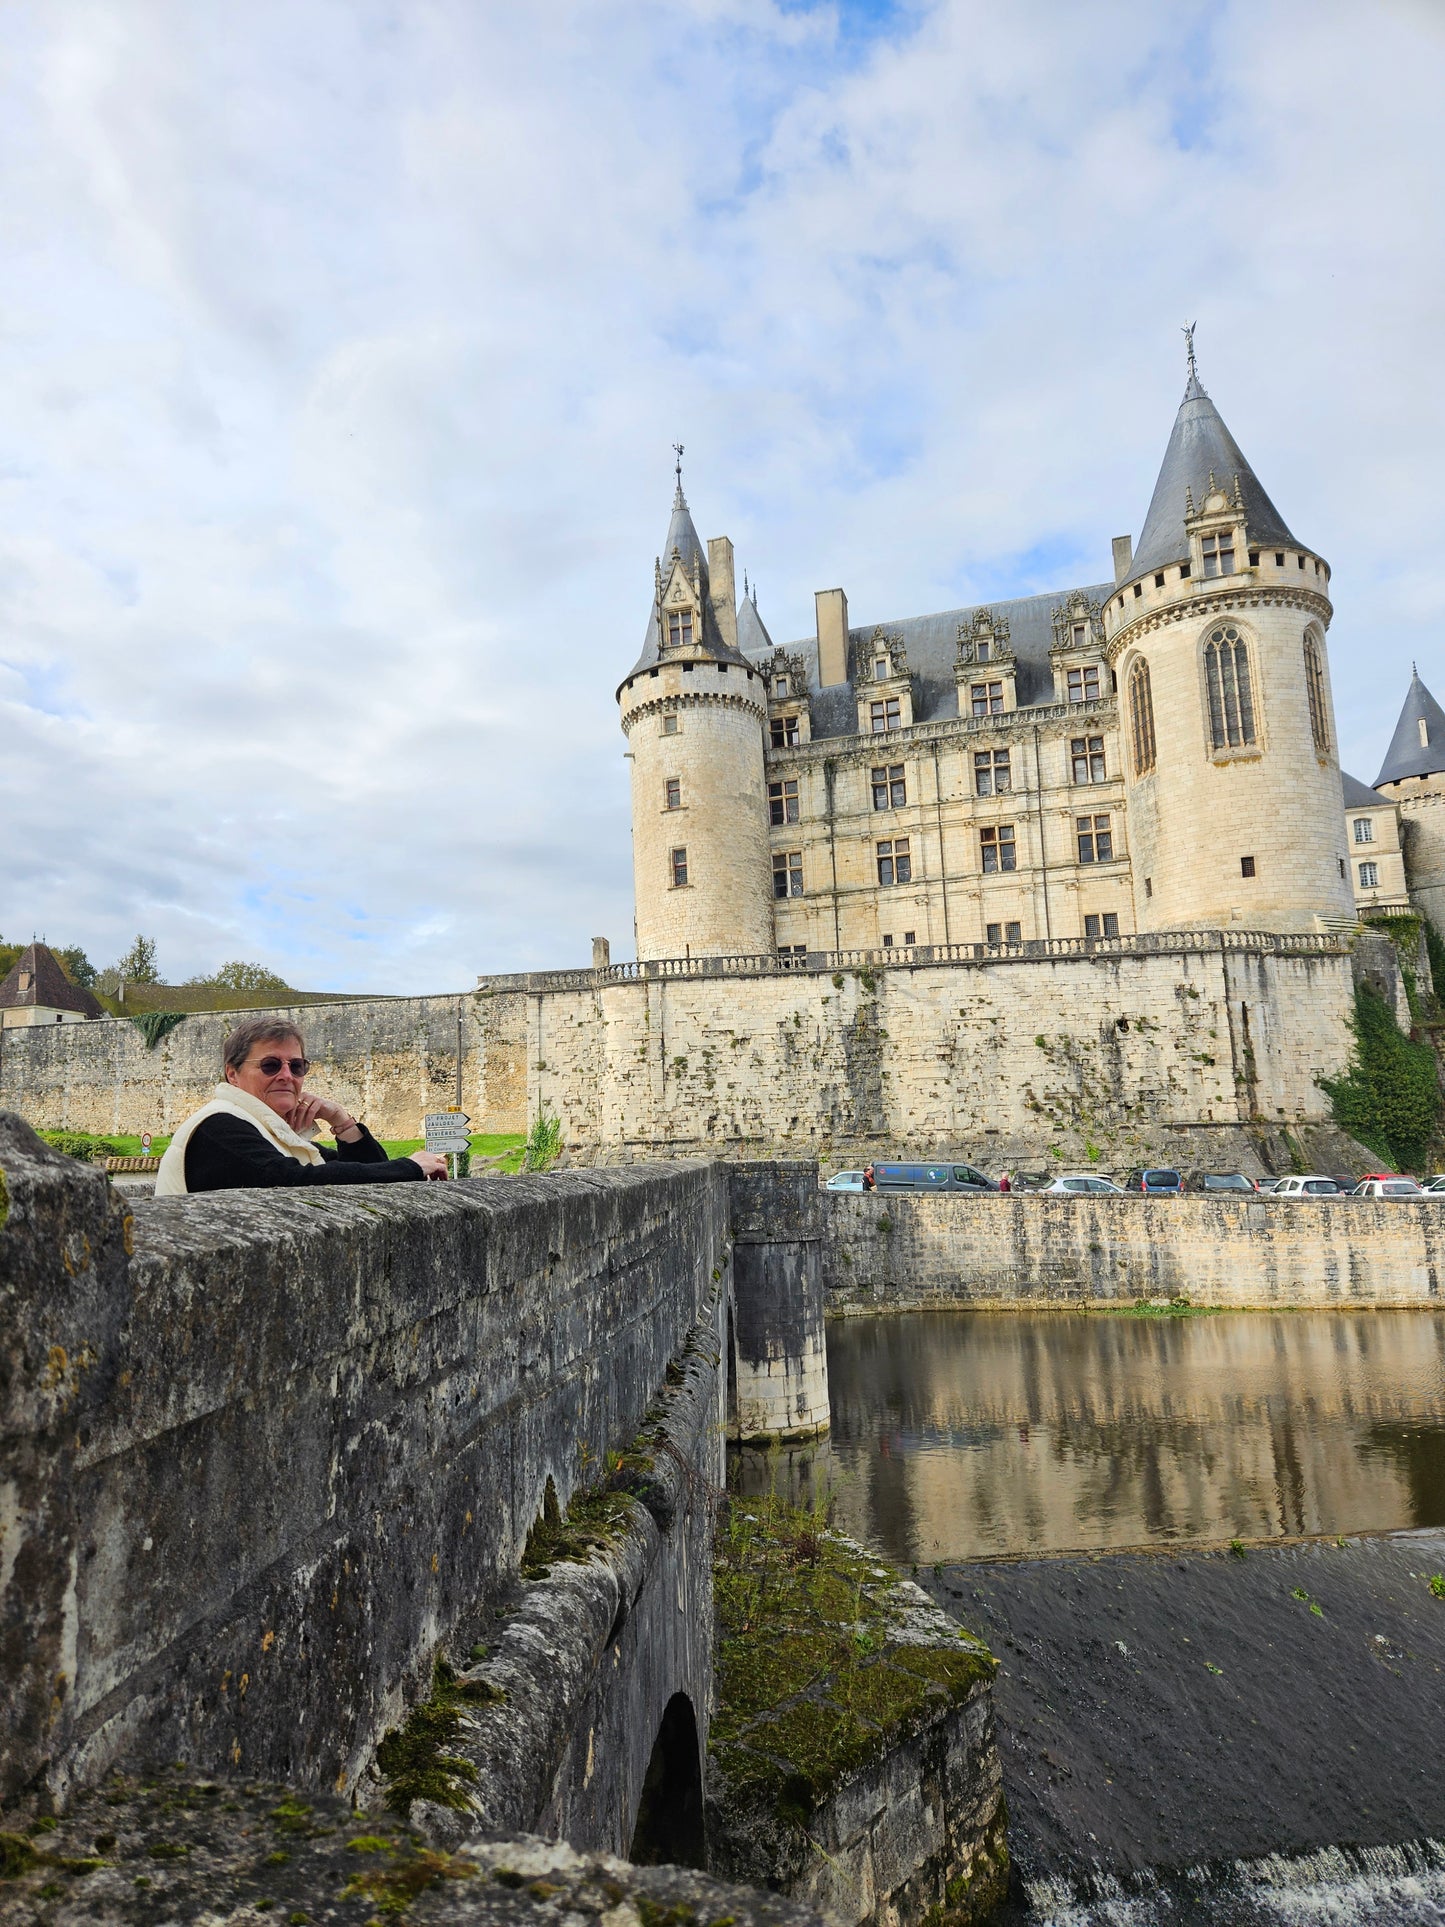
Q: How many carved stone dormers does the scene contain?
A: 6